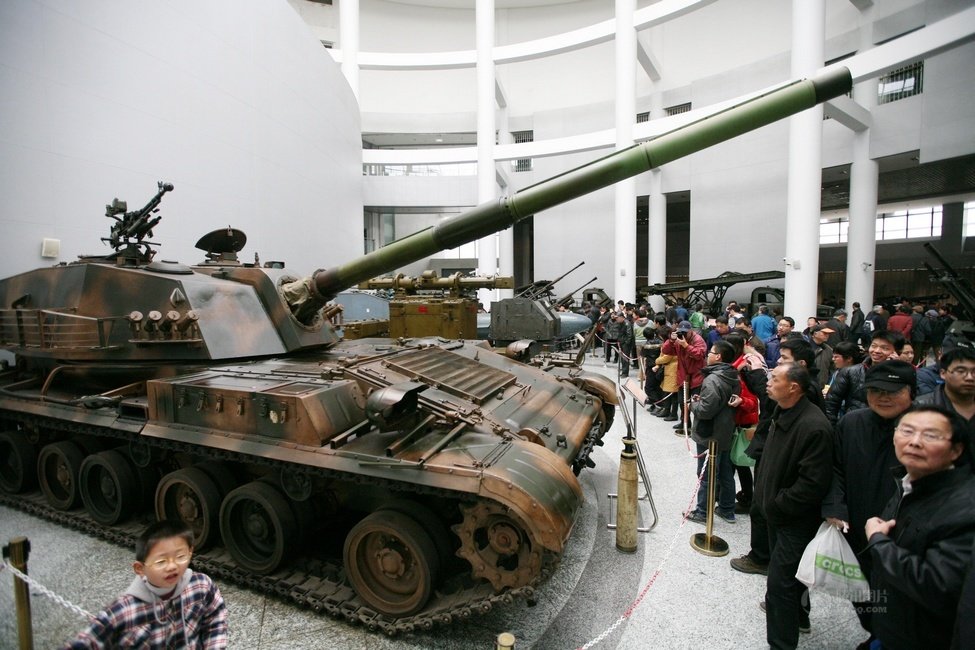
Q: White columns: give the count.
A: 7